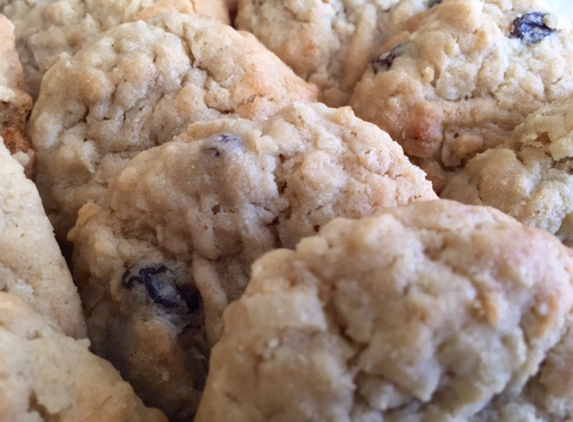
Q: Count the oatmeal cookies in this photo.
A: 11